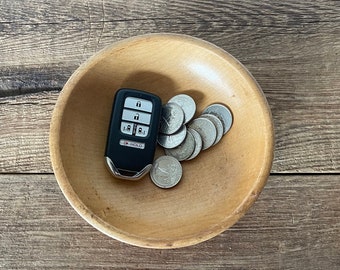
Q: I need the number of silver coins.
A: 9